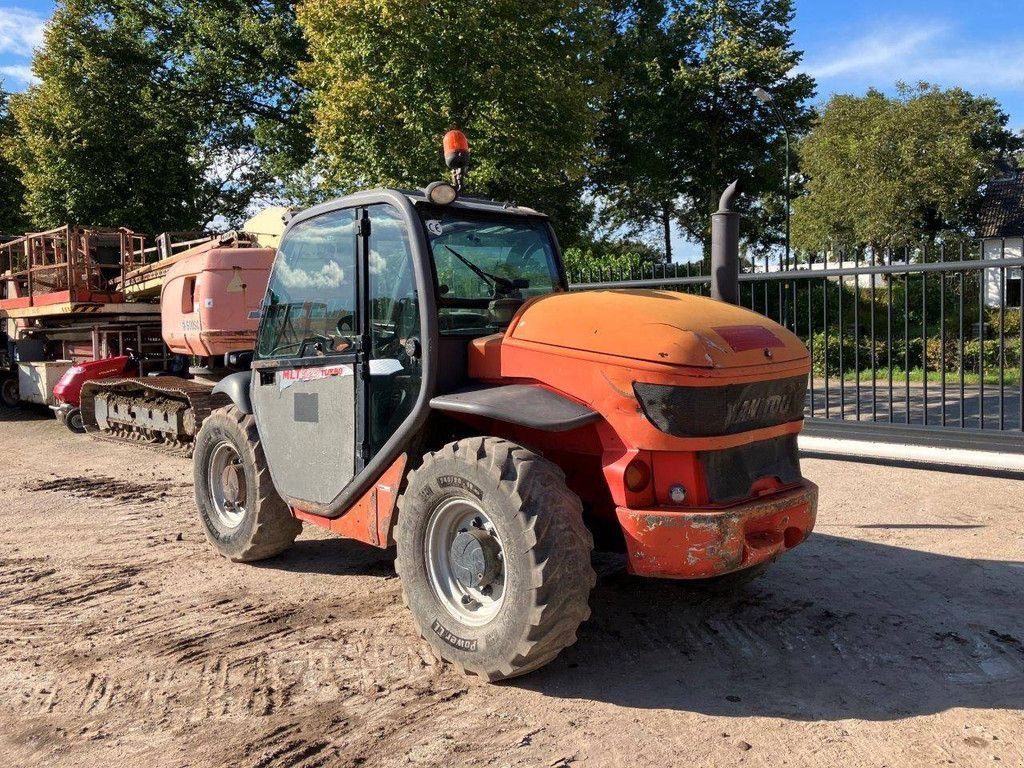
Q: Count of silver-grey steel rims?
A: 2